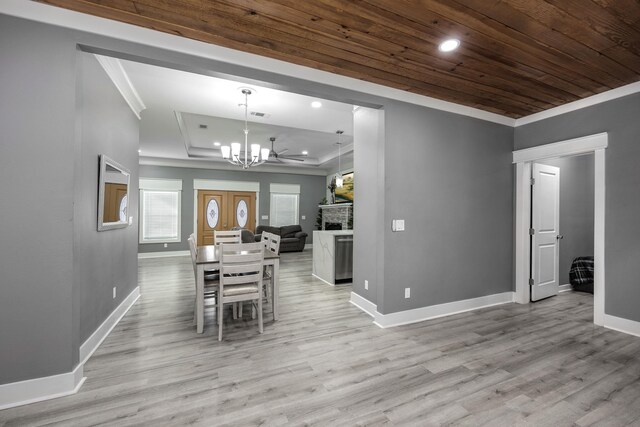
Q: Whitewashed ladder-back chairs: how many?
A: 6